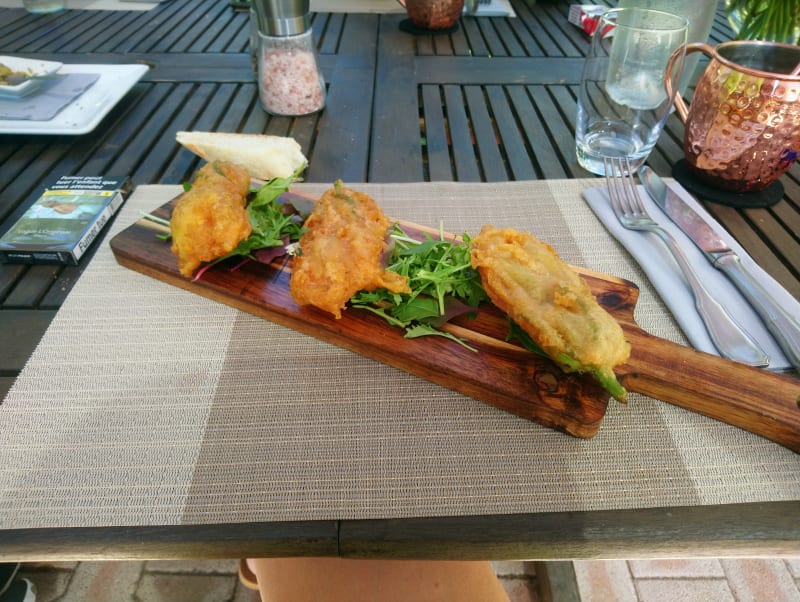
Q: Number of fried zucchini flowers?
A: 3